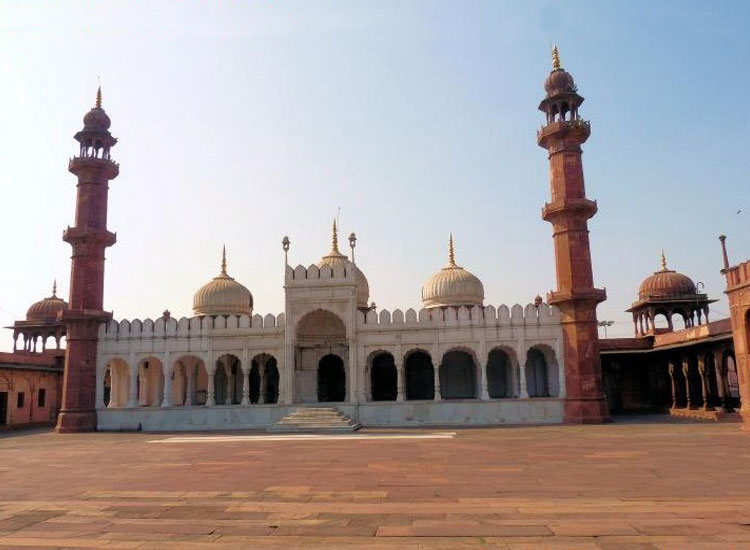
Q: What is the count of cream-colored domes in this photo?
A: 3